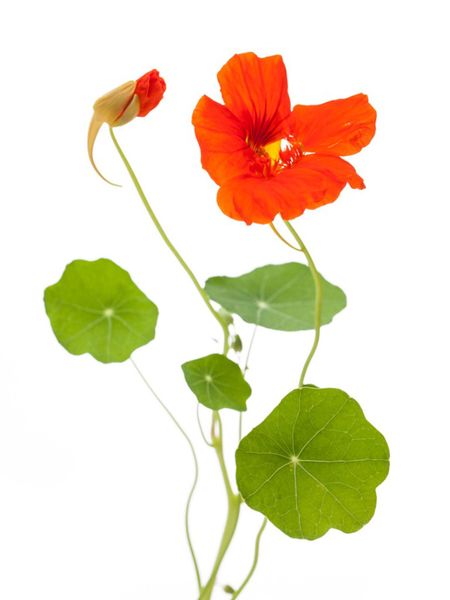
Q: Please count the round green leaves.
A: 4